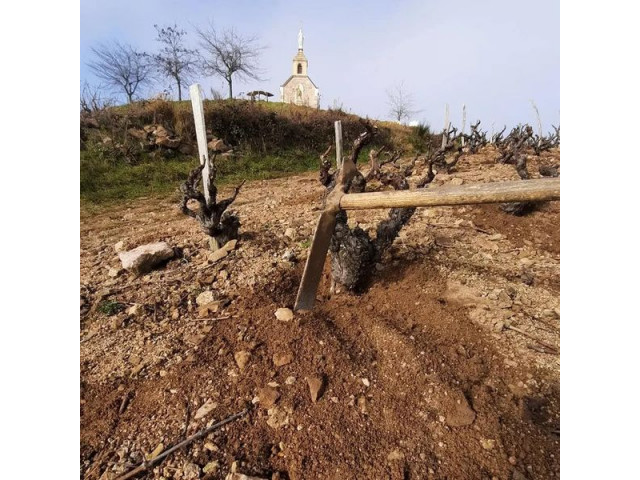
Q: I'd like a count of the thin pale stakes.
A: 5